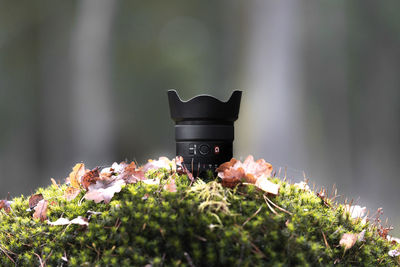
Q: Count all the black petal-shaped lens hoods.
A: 1